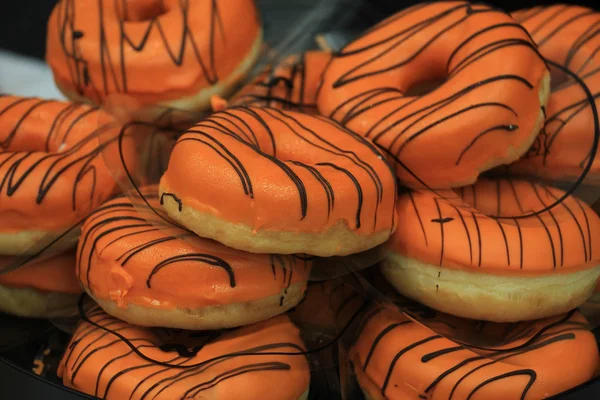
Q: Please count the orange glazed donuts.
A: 11